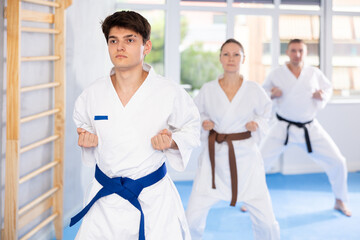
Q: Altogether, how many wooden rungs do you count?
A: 9